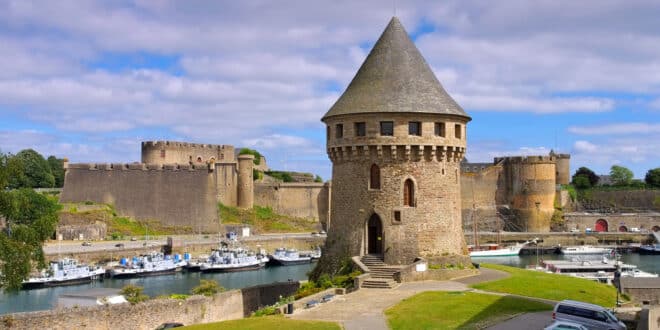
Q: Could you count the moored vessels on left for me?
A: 4